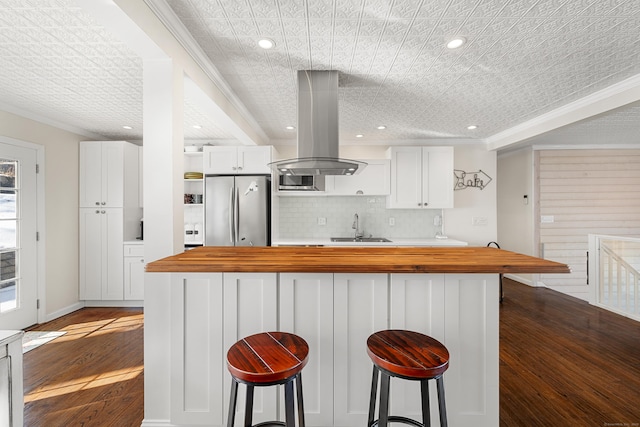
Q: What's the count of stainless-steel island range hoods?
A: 1